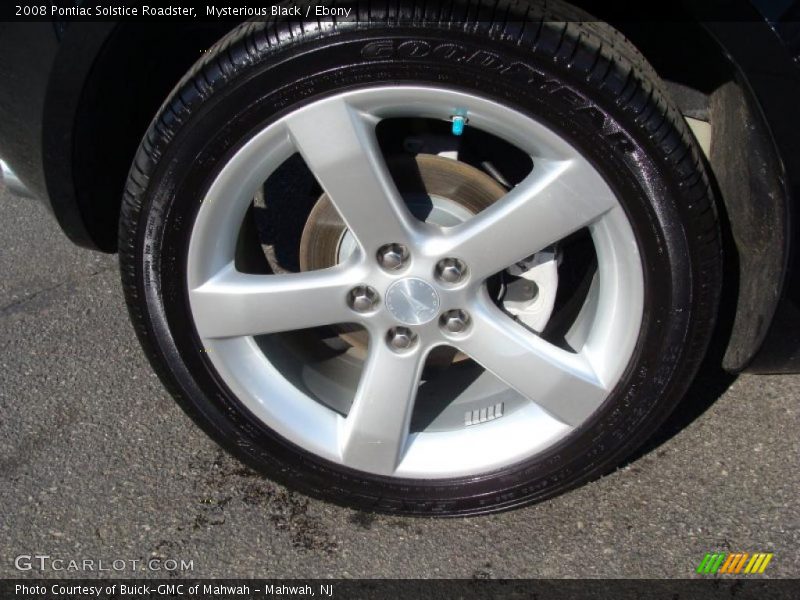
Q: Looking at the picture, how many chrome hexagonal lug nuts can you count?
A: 5